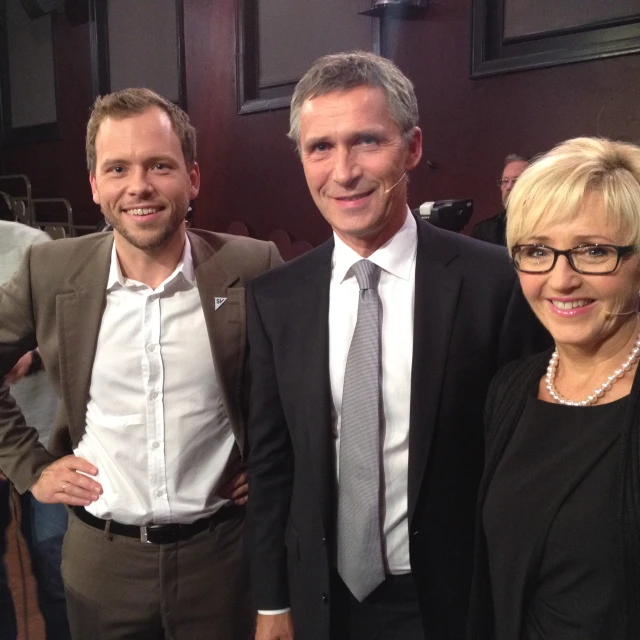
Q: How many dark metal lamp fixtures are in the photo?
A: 1